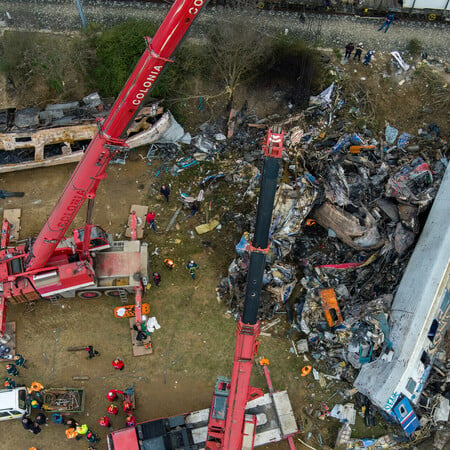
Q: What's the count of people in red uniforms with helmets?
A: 6